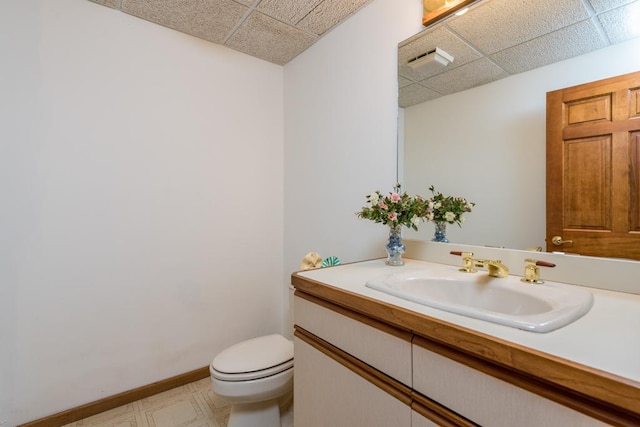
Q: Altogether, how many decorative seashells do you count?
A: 2